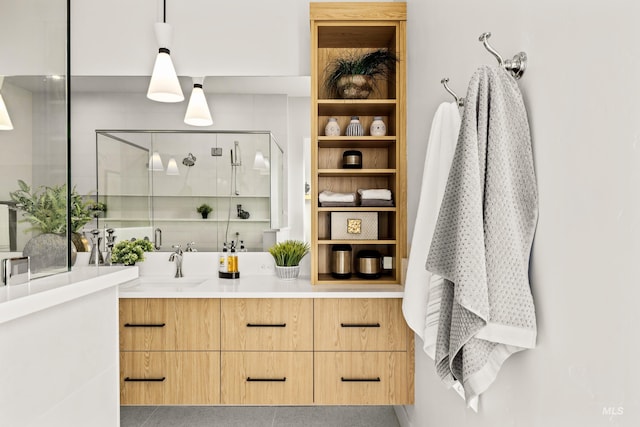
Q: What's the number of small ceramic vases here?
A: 3